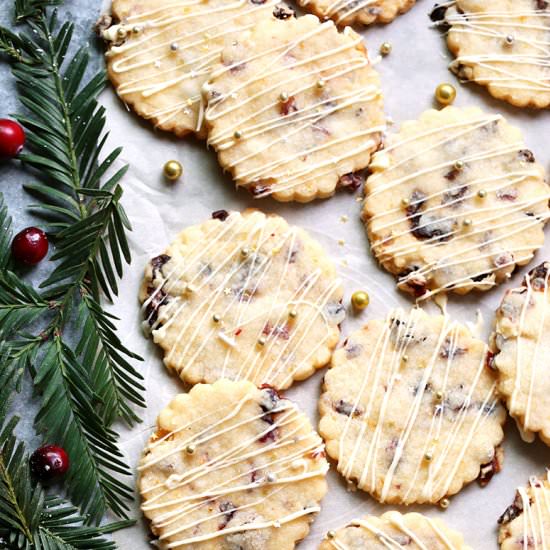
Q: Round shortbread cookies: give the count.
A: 11